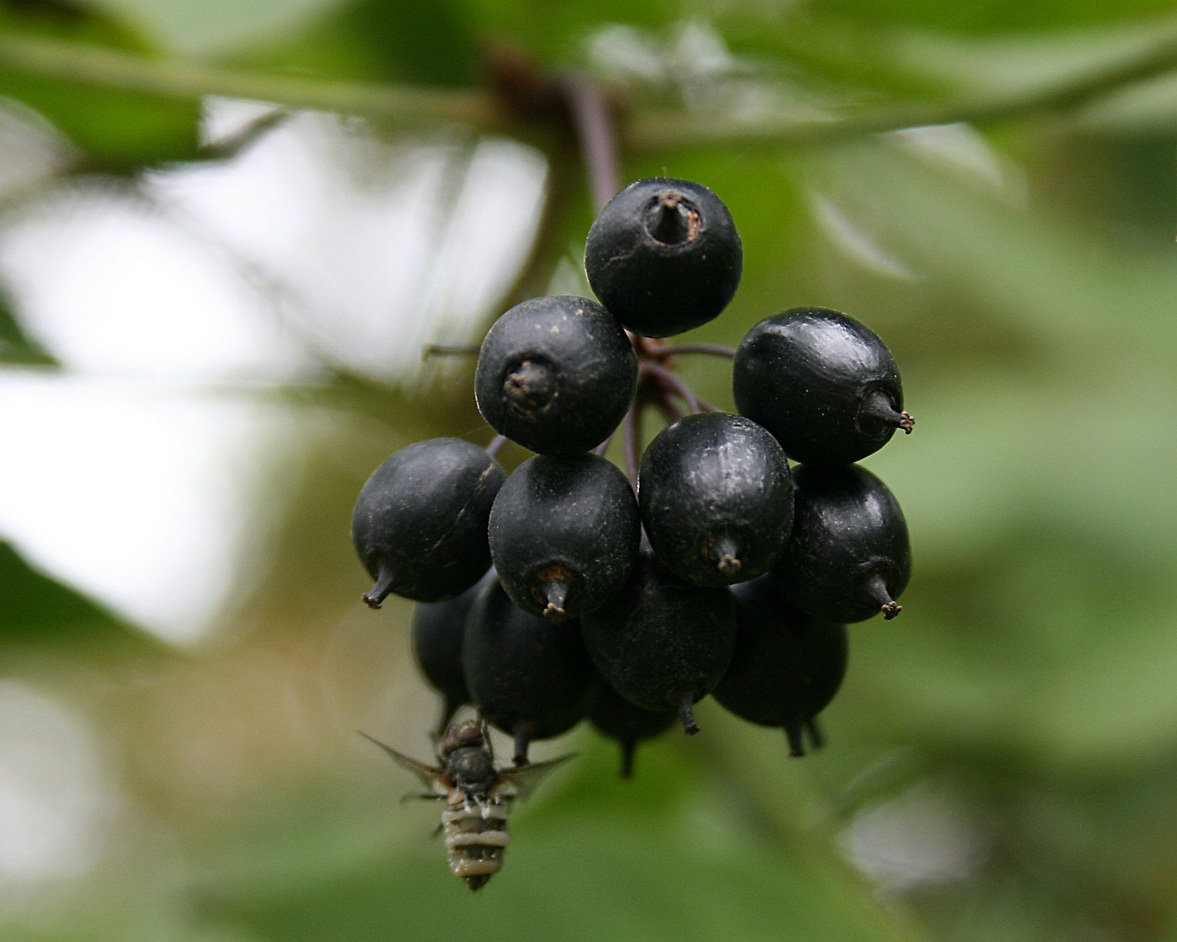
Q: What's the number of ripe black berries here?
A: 12